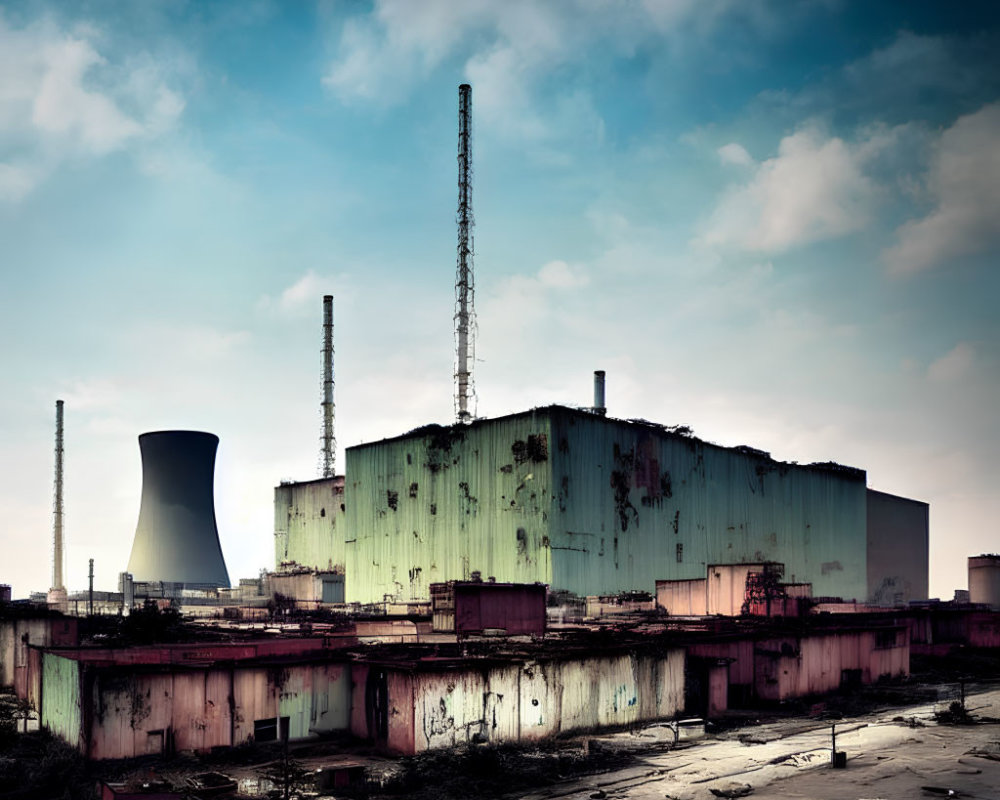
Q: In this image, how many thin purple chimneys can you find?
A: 0